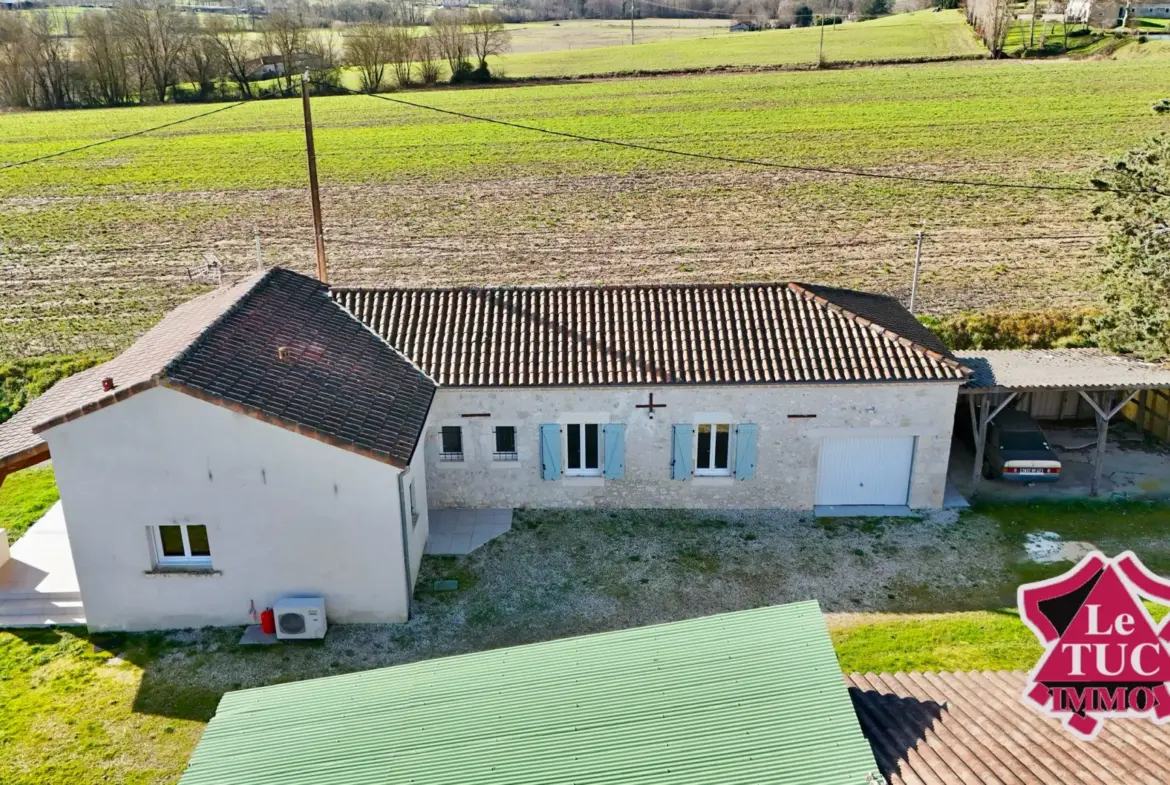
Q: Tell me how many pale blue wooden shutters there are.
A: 4